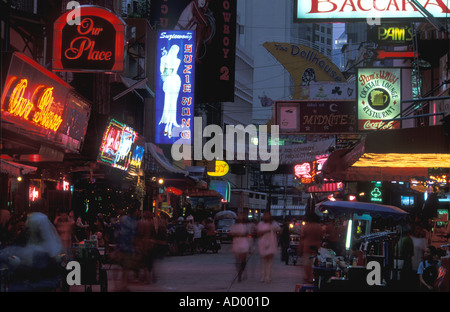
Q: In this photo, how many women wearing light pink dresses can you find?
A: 2